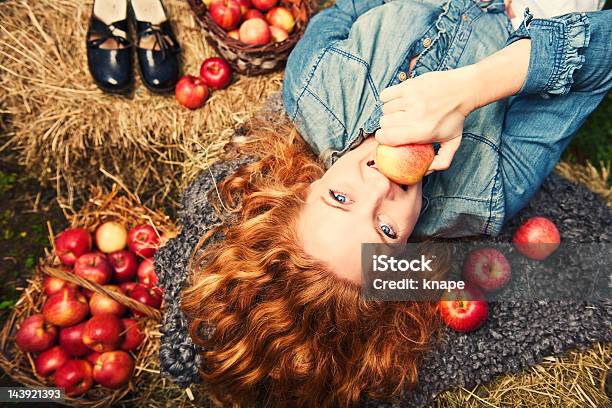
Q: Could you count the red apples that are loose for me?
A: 5